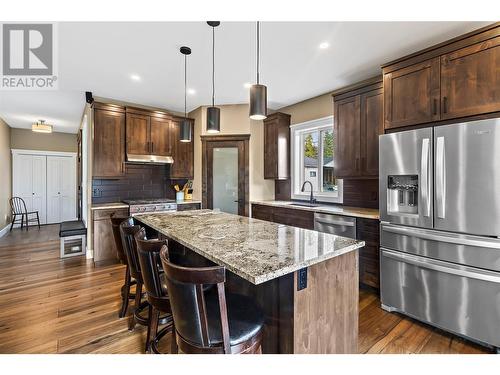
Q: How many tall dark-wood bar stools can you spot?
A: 4